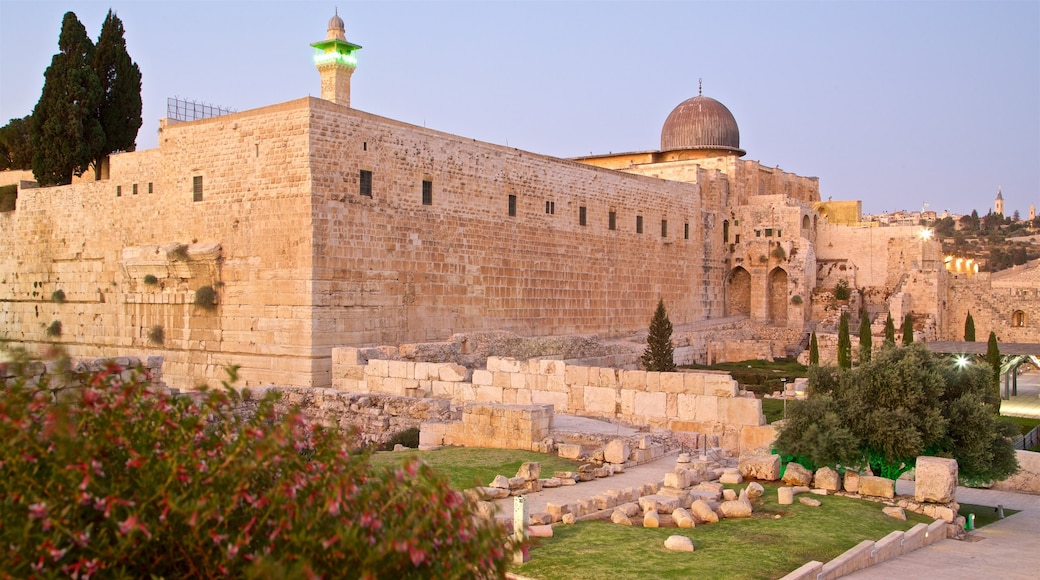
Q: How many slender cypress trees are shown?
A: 7